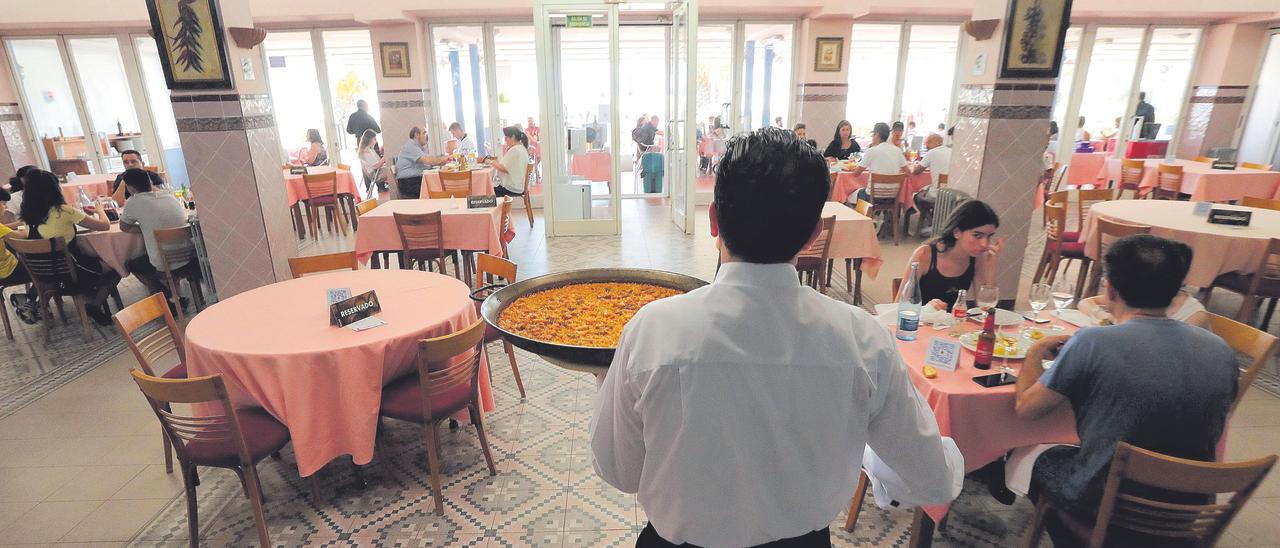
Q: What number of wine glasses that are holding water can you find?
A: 2